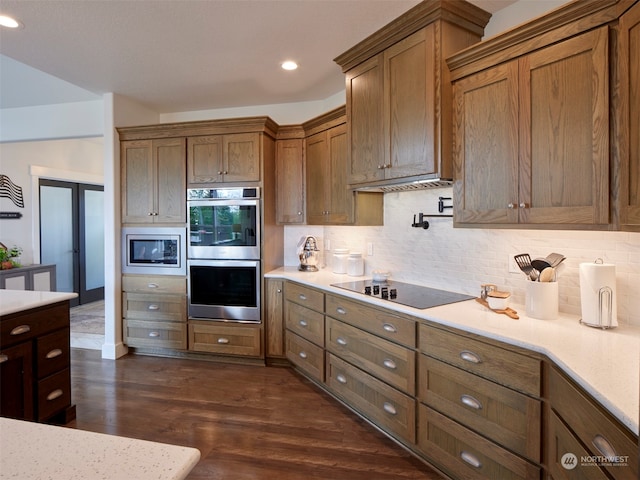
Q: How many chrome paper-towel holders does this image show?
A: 1